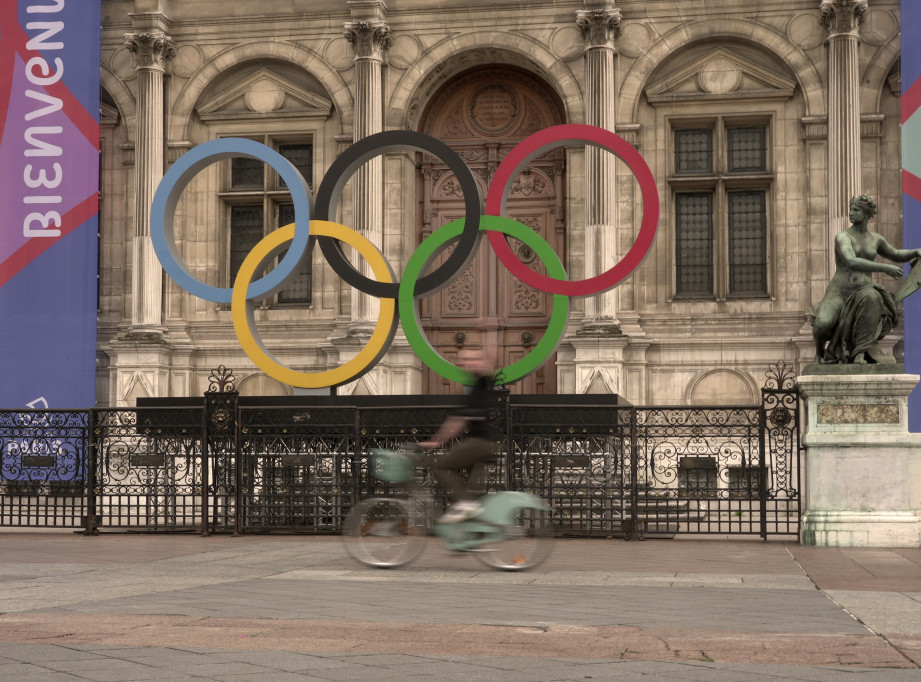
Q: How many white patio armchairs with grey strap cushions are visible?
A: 0